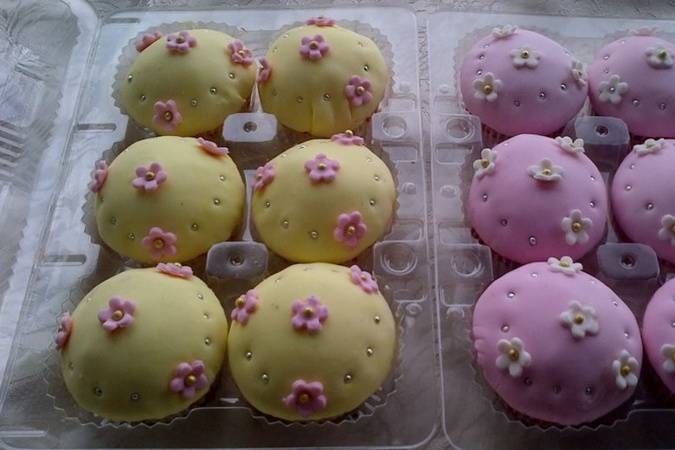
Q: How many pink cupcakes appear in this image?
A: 6